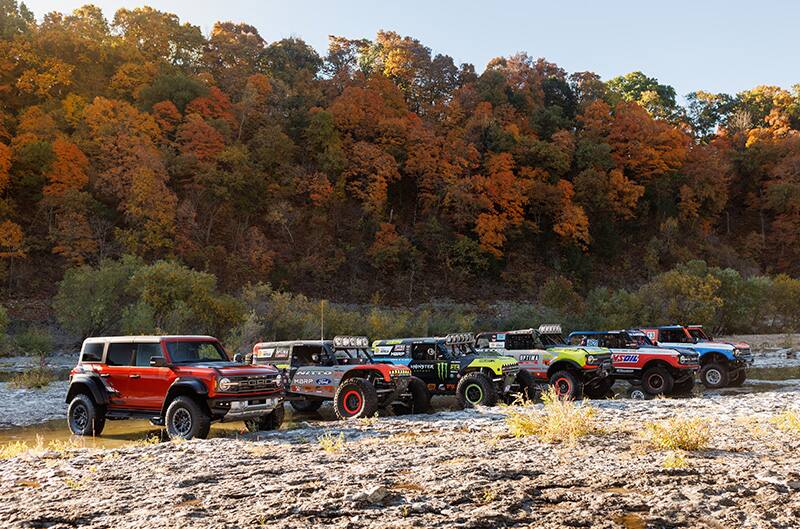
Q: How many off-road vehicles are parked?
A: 6